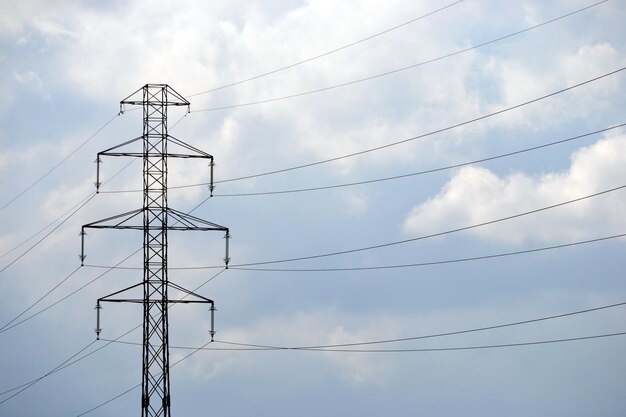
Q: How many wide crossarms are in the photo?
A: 3